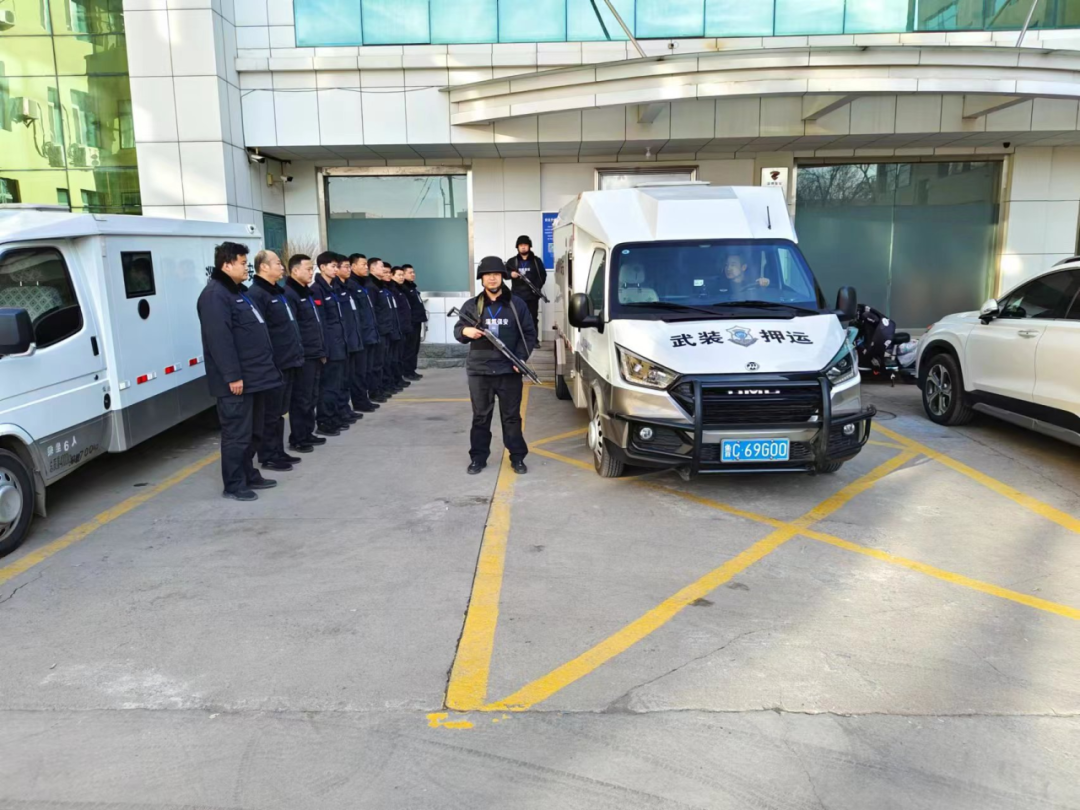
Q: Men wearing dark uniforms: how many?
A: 12